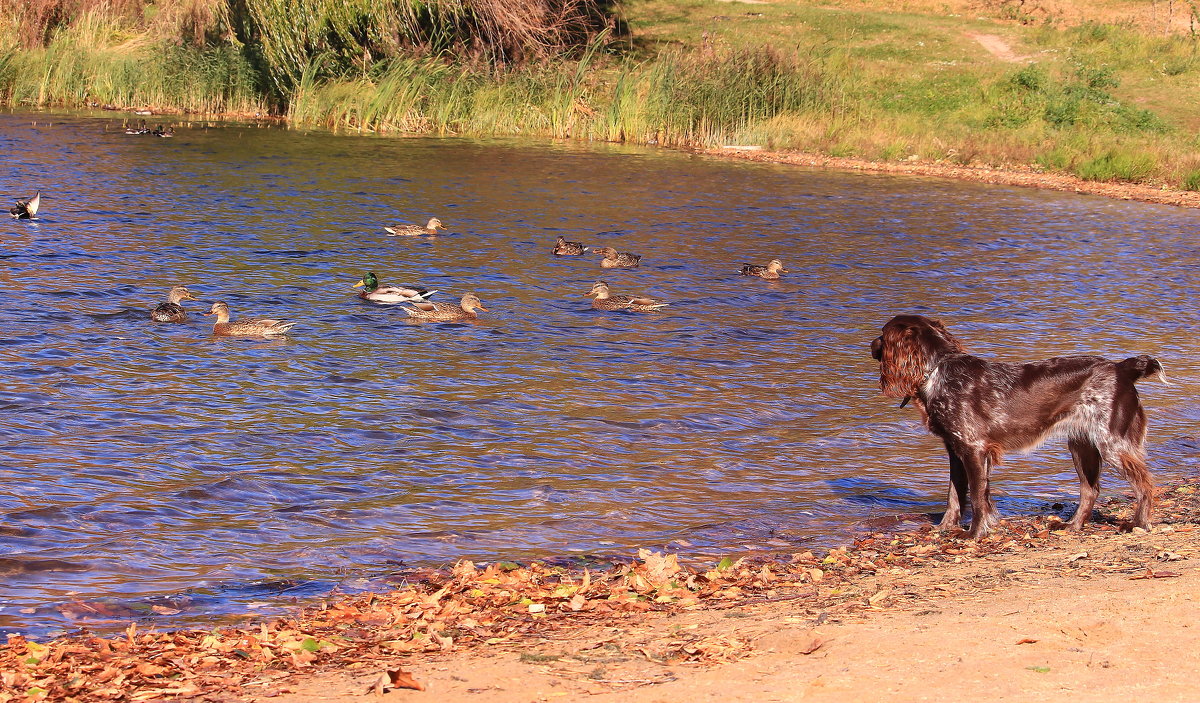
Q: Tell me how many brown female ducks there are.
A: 8